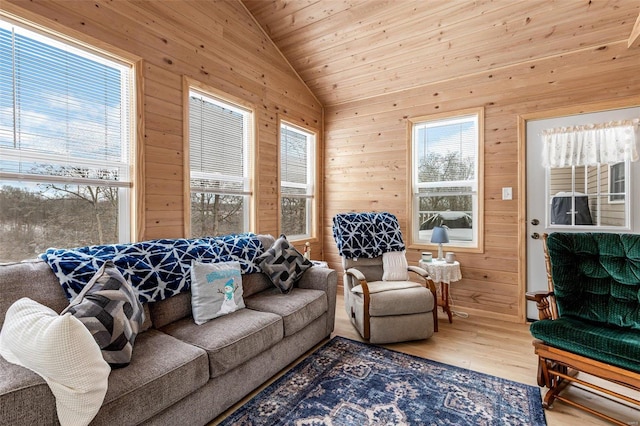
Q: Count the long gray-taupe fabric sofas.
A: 1